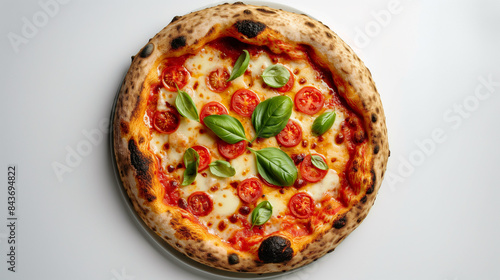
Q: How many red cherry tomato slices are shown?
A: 14